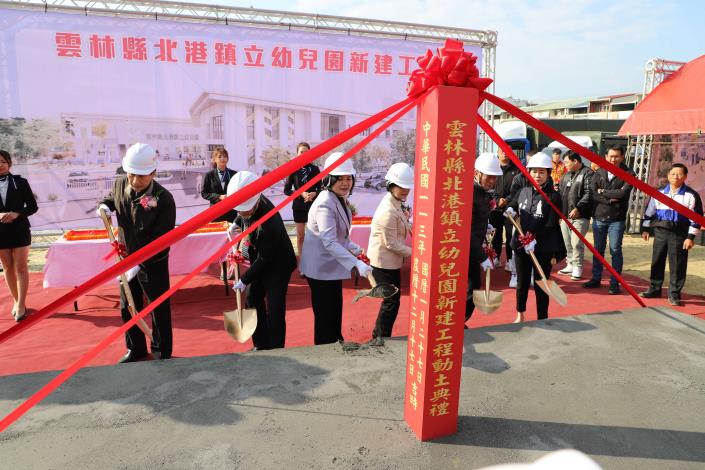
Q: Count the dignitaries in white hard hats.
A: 6